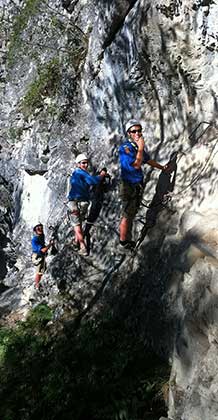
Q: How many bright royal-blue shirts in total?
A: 3